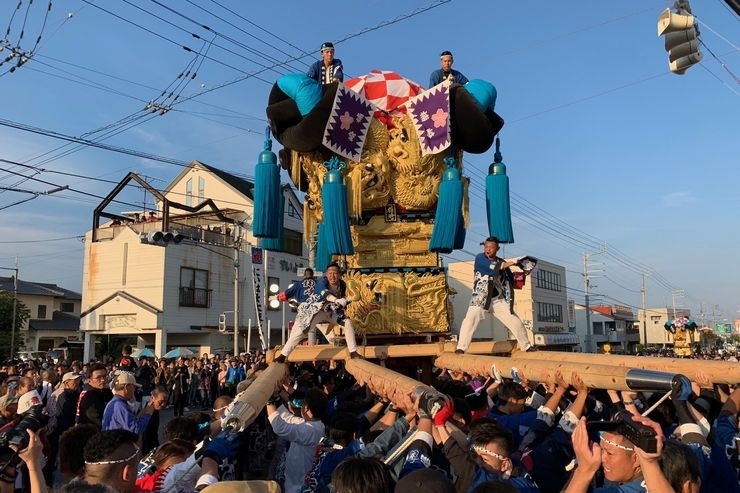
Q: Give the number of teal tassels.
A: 7